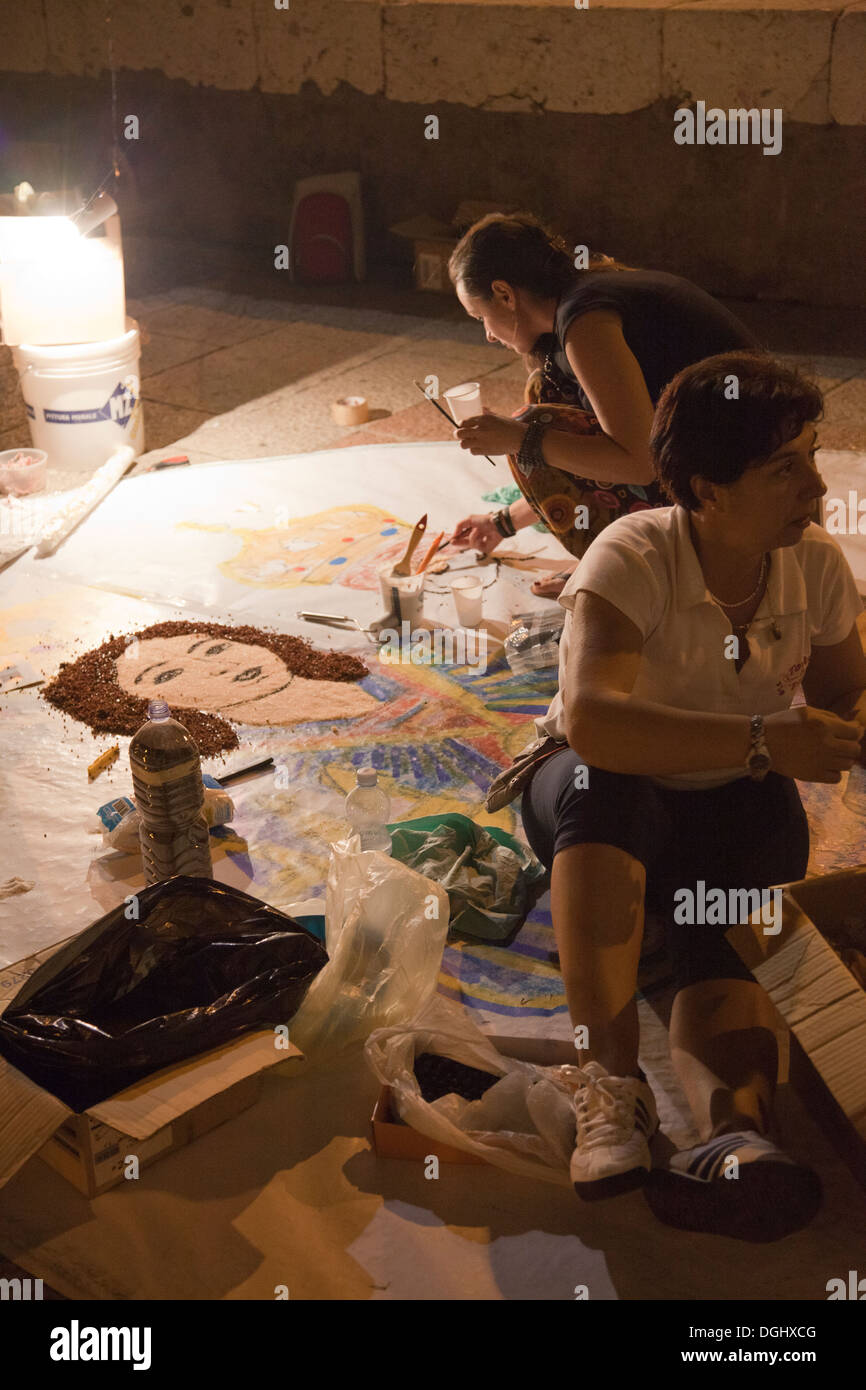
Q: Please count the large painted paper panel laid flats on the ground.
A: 1